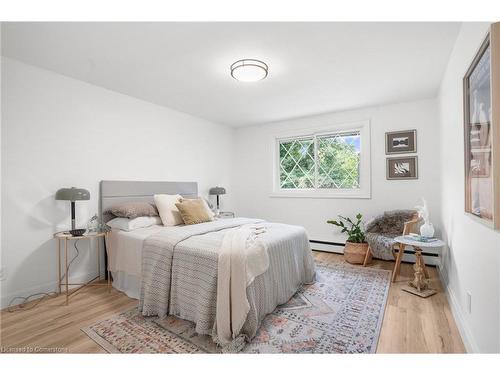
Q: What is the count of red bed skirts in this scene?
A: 0